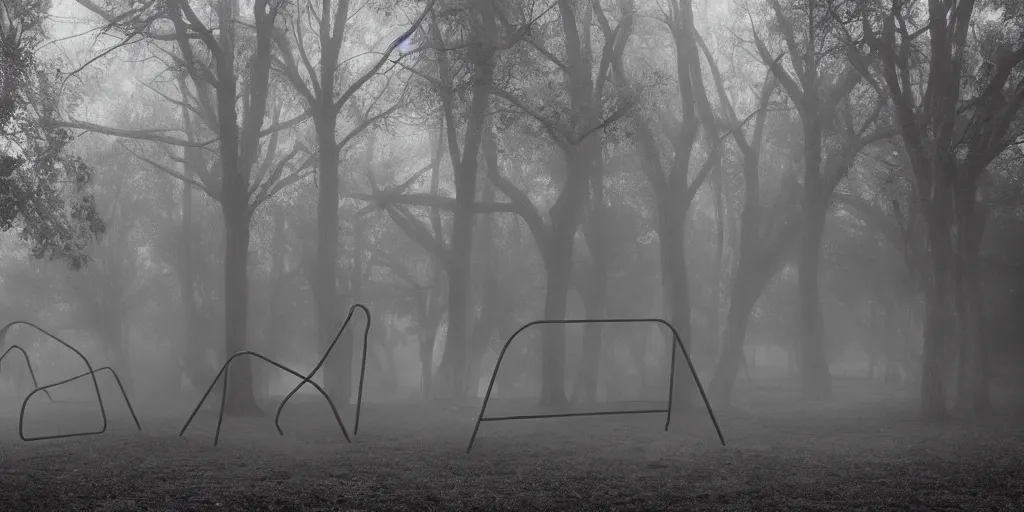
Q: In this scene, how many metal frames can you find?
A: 3